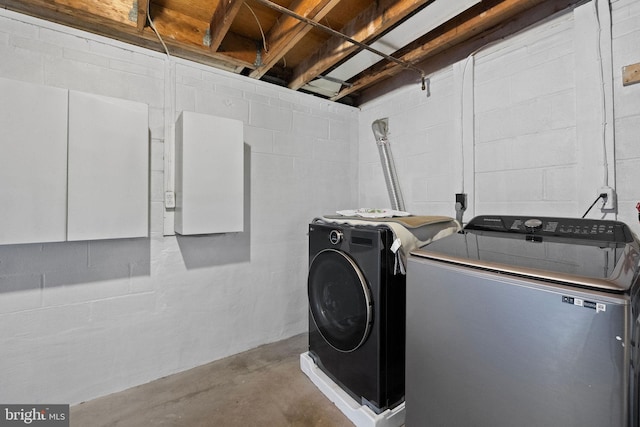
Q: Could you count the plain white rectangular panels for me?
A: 3